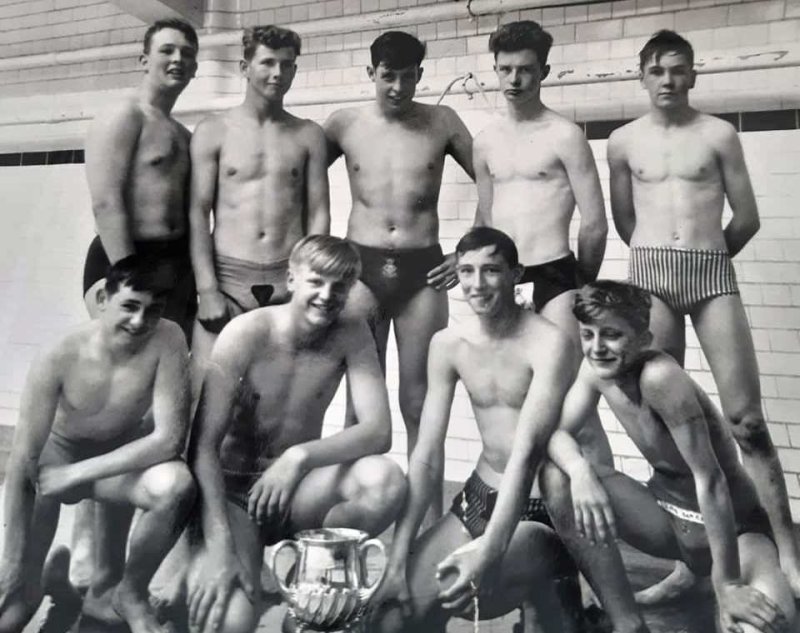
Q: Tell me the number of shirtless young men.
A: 9